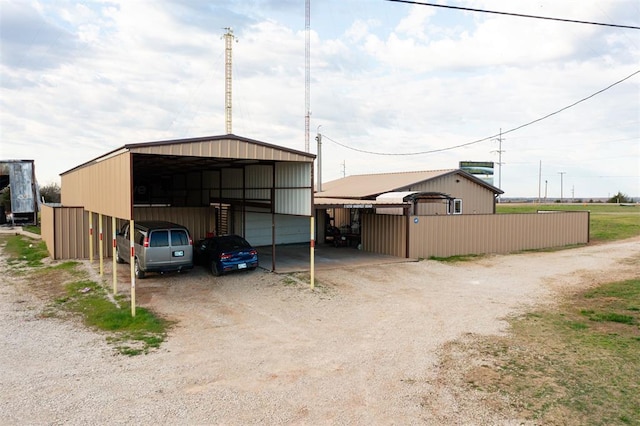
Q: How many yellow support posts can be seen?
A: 5